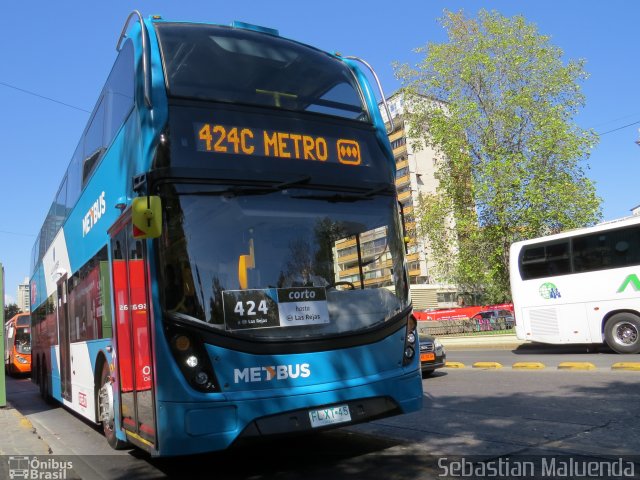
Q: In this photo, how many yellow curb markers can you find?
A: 5